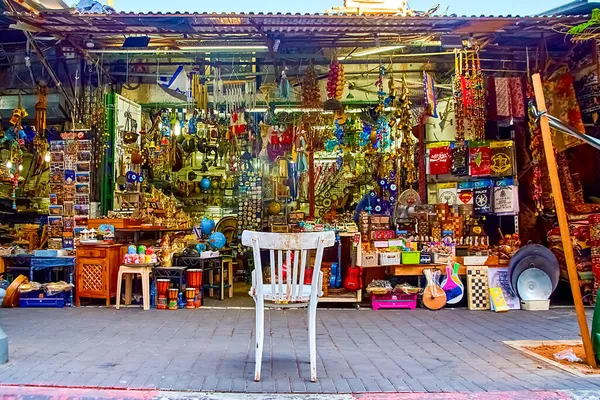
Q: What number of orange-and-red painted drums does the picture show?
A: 4